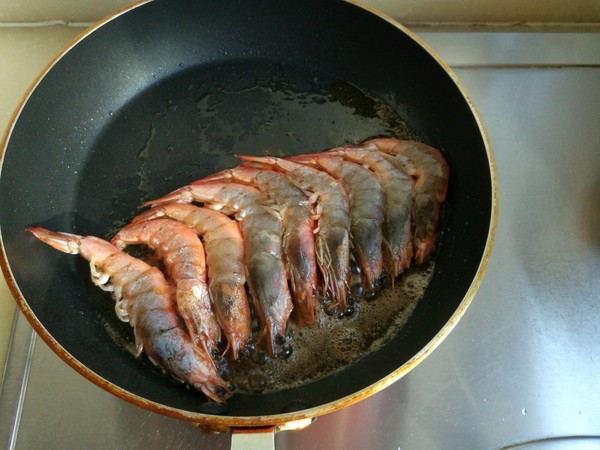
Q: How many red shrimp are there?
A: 9